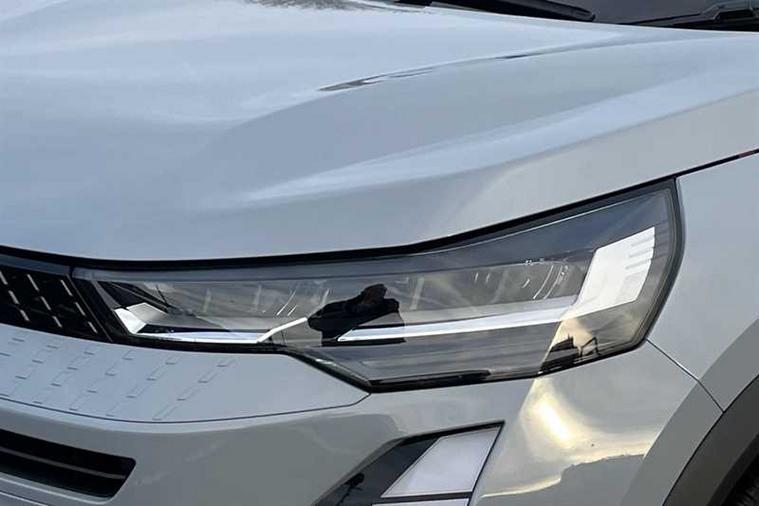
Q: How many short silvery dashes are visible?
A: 9